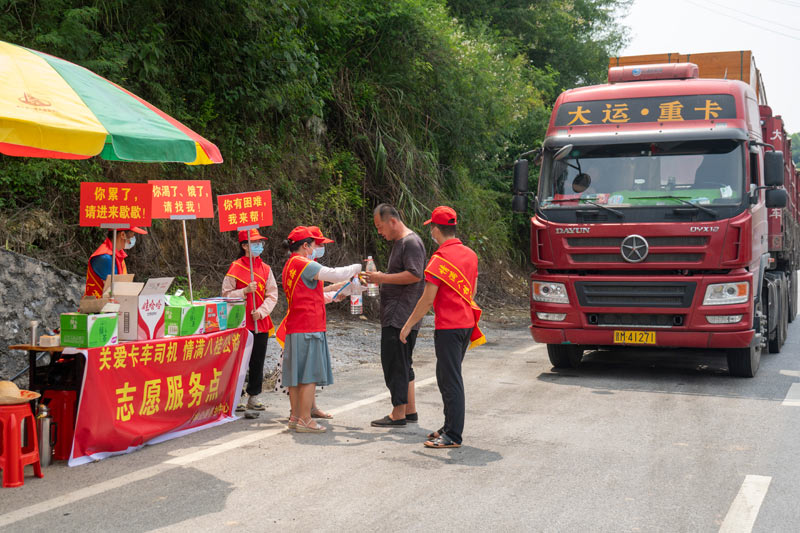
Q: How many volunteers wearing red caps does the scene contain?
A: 5